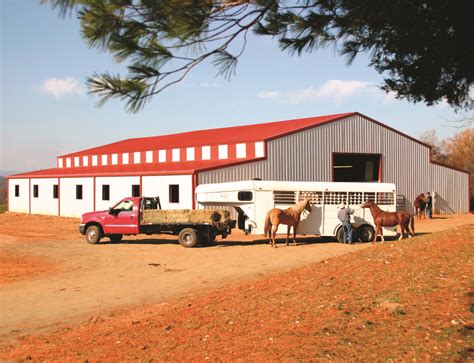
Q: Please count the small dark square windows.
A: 7